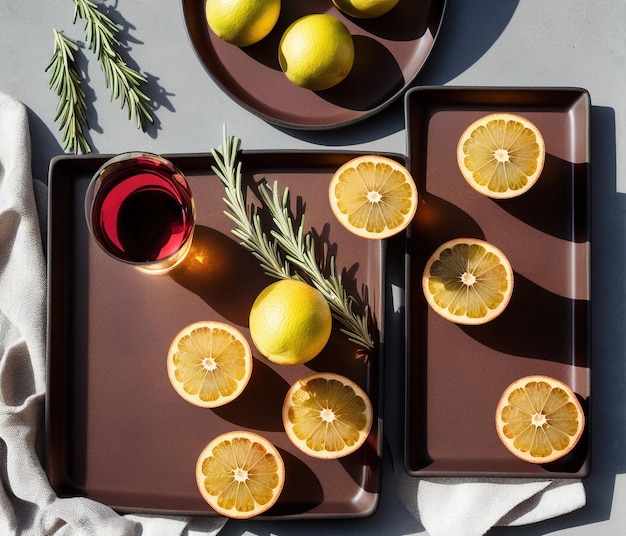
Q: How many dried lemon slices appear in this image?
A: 7